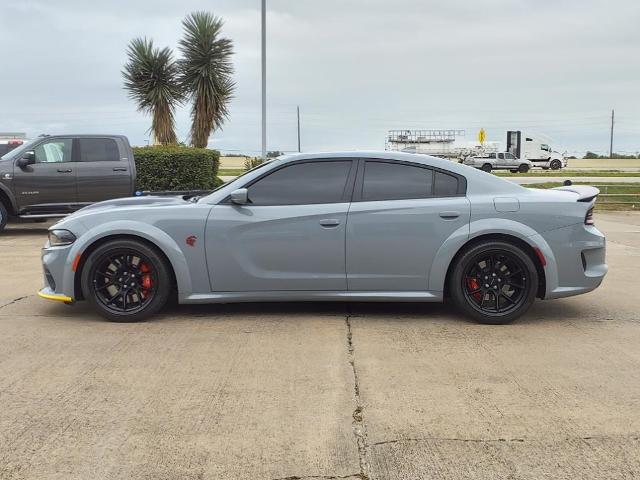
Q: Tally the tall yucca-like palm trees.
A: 2